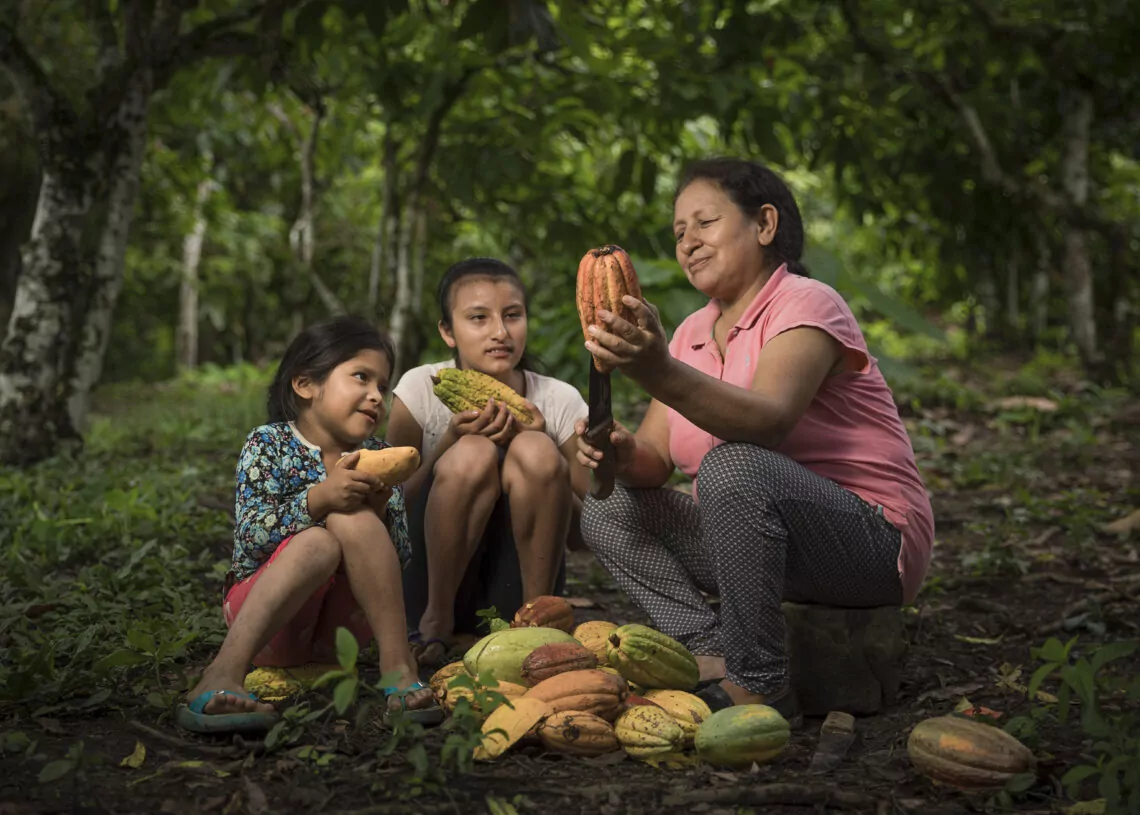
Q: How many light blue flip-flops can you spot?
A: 2